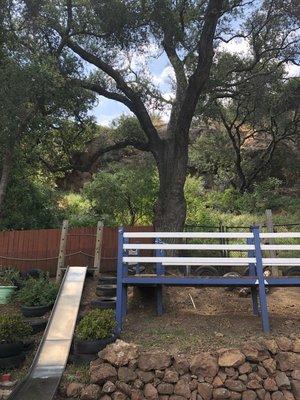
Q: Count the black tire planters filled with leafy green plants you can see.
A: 3